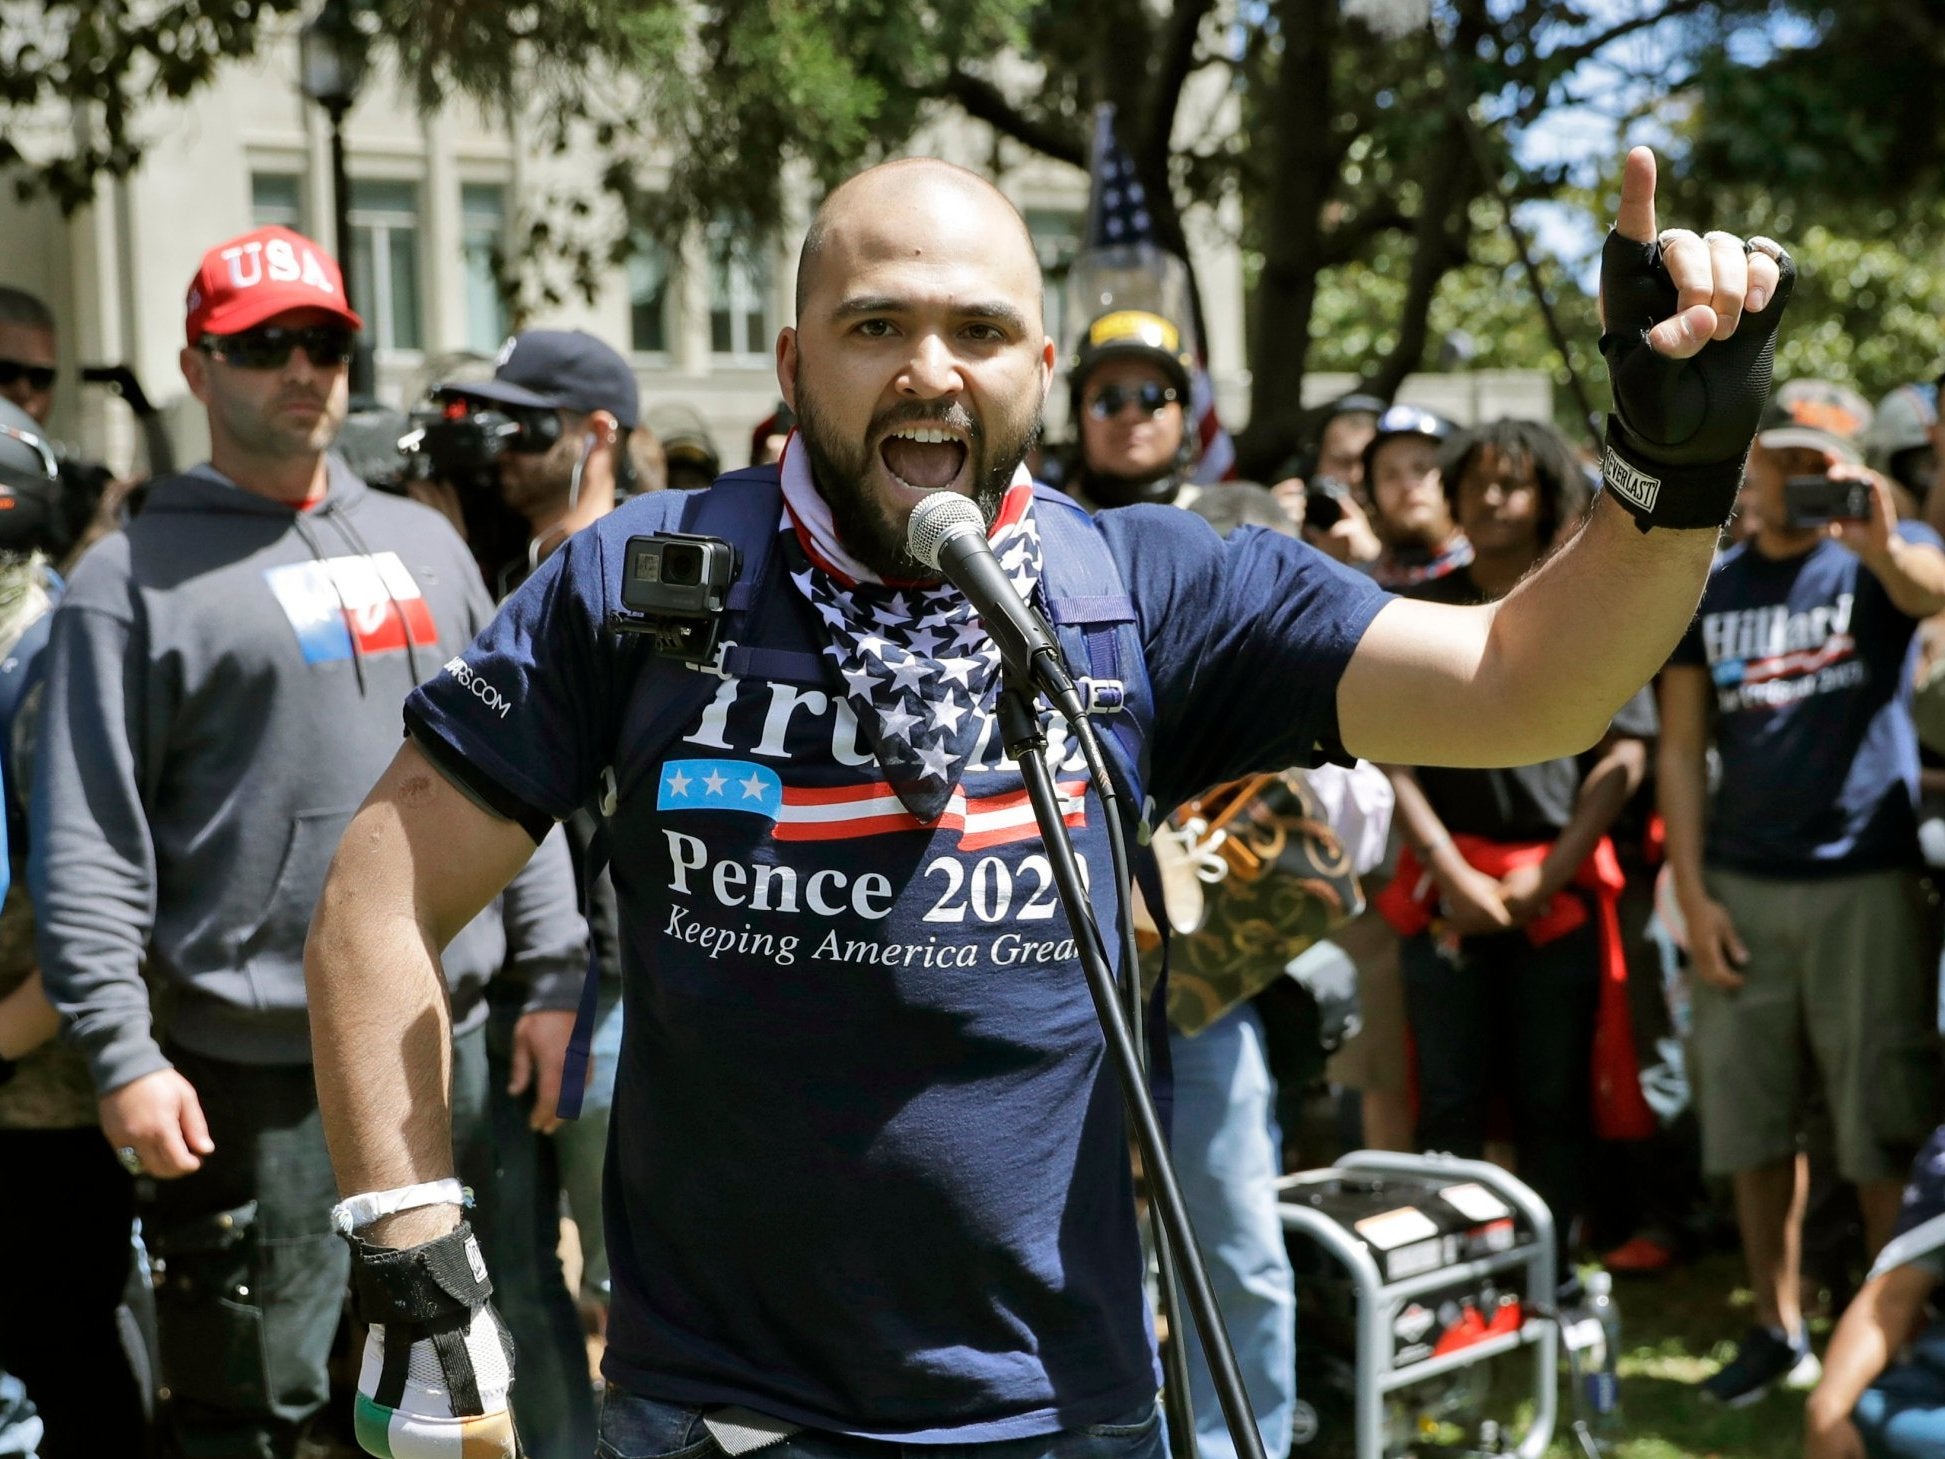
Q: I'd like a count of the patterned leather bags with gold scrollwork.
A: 1